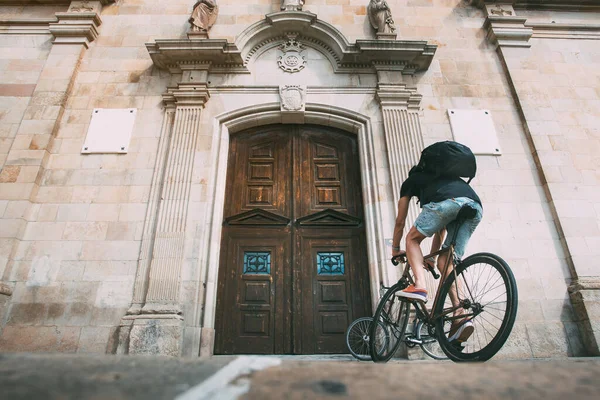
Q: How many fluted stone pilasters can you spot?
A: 2